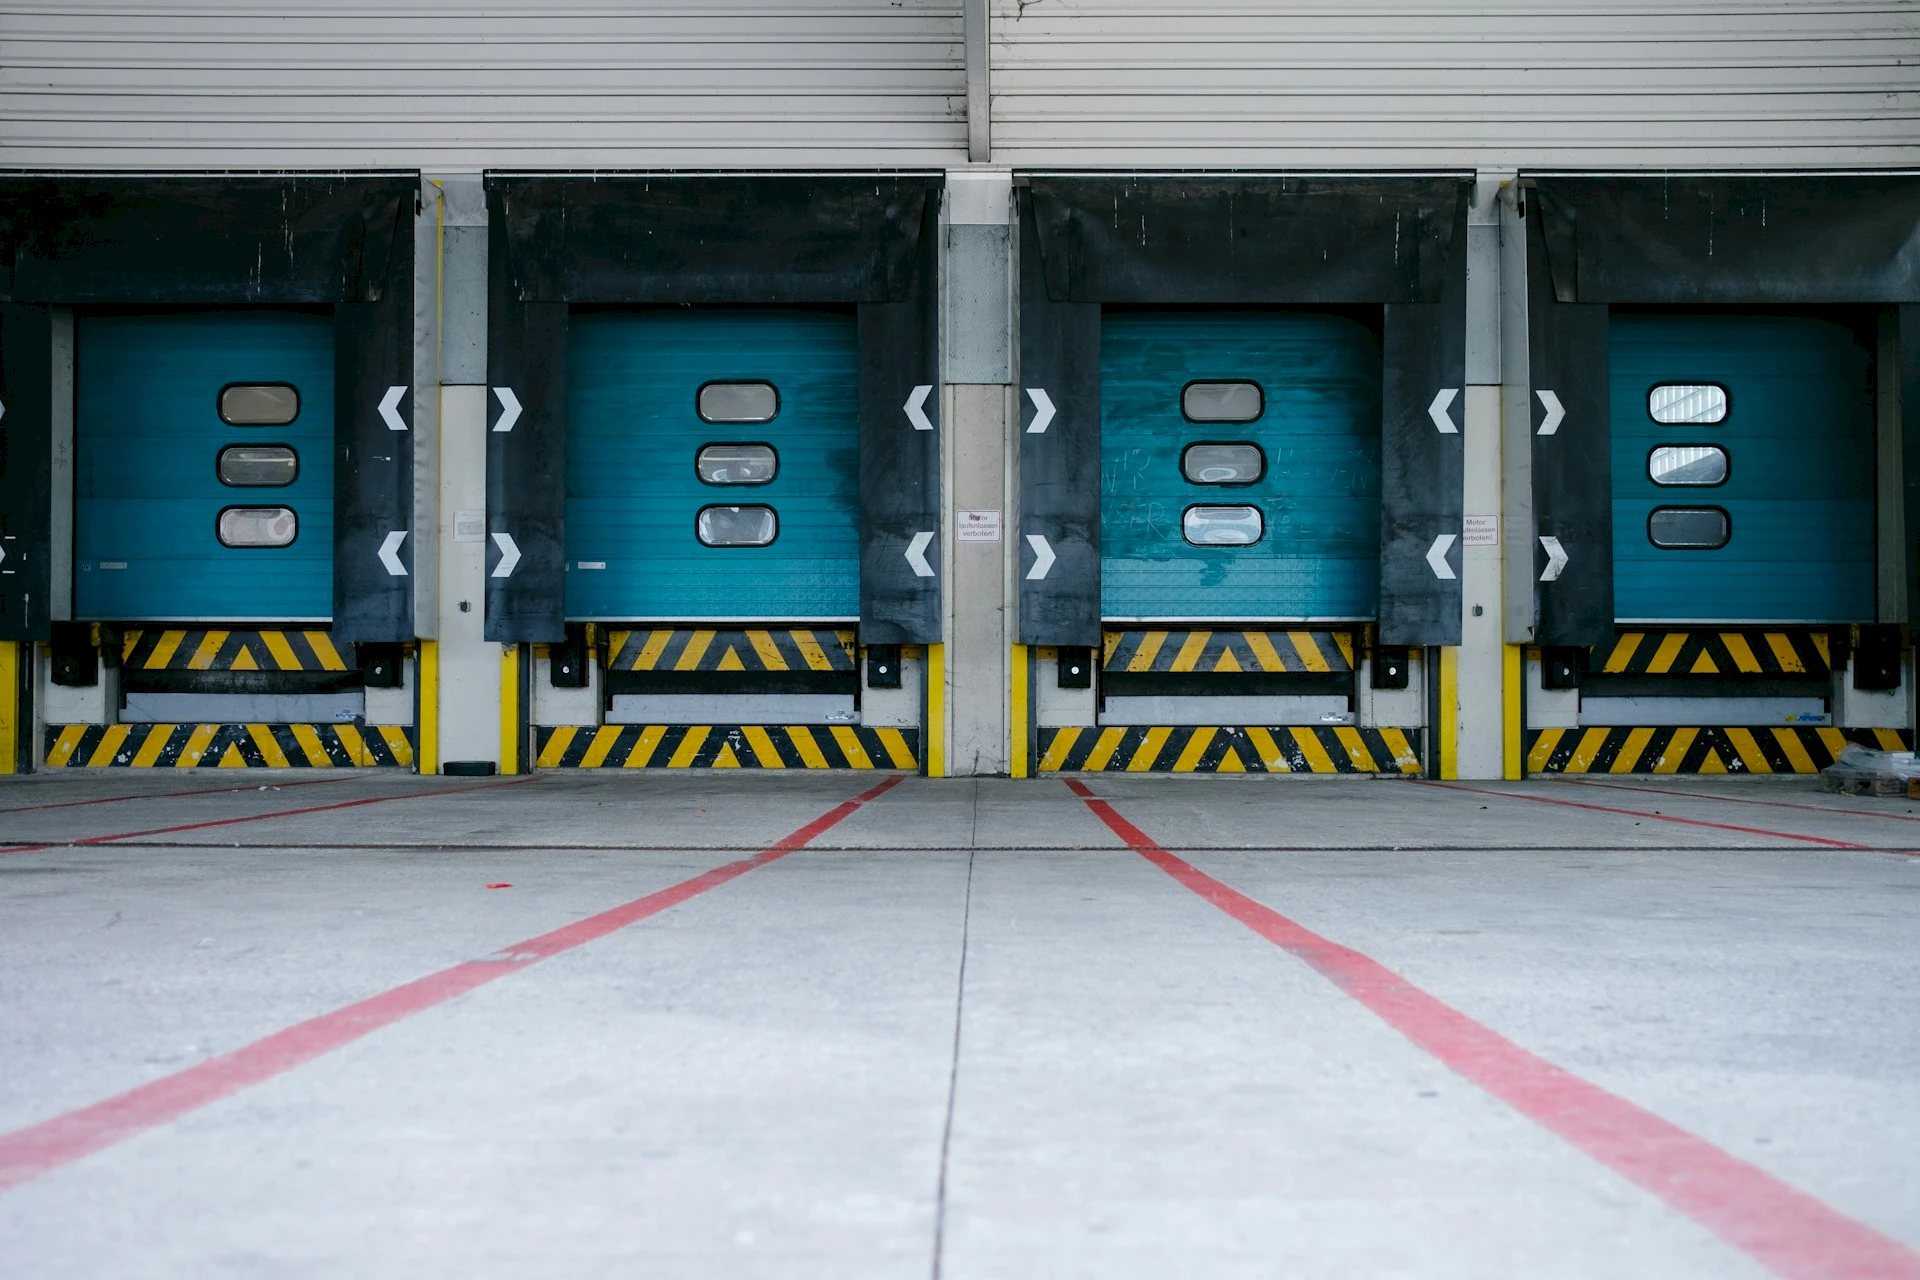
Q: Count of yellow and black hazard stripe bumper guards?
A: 8